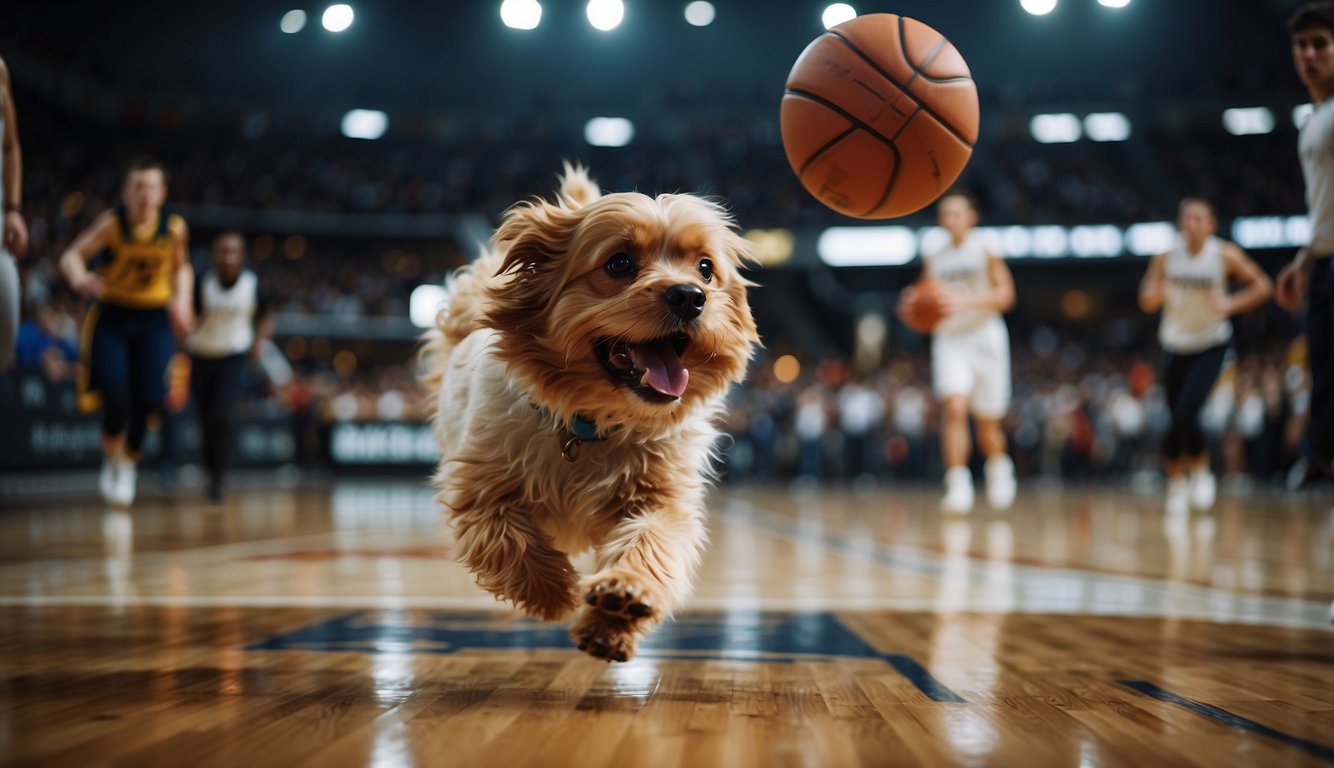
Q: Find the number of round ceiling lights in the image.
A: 8